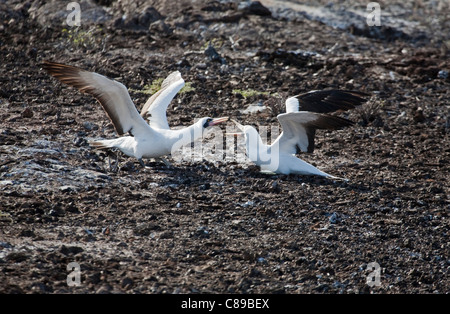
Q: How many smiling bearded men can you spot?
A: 0